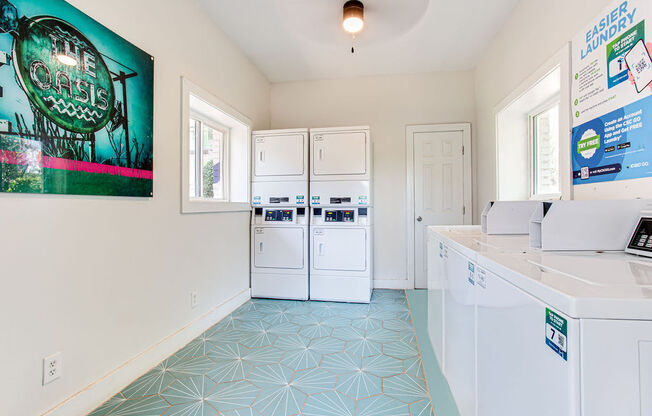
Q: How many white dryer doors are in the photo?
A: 4